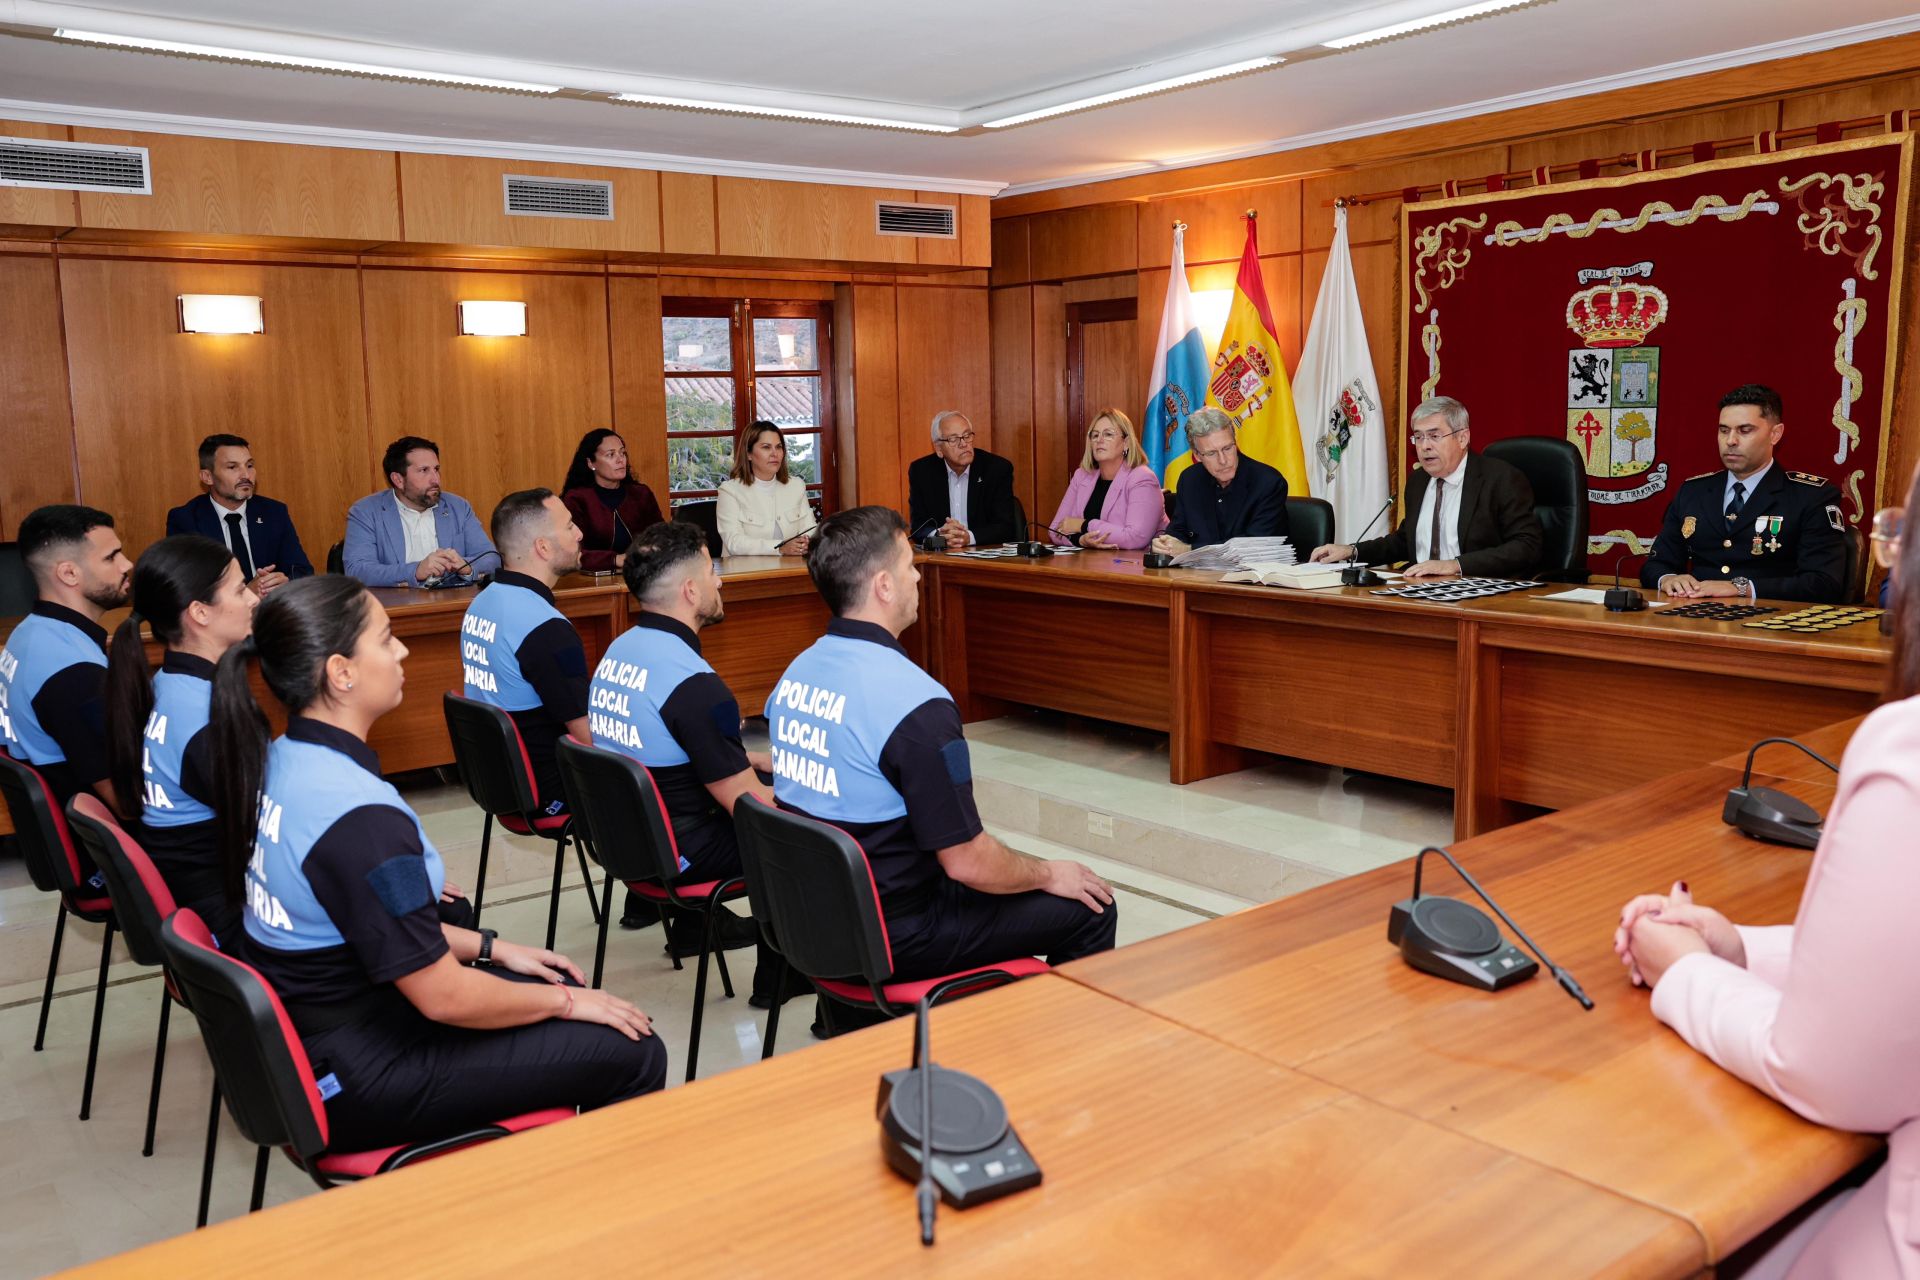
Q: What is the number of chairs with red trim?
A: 6